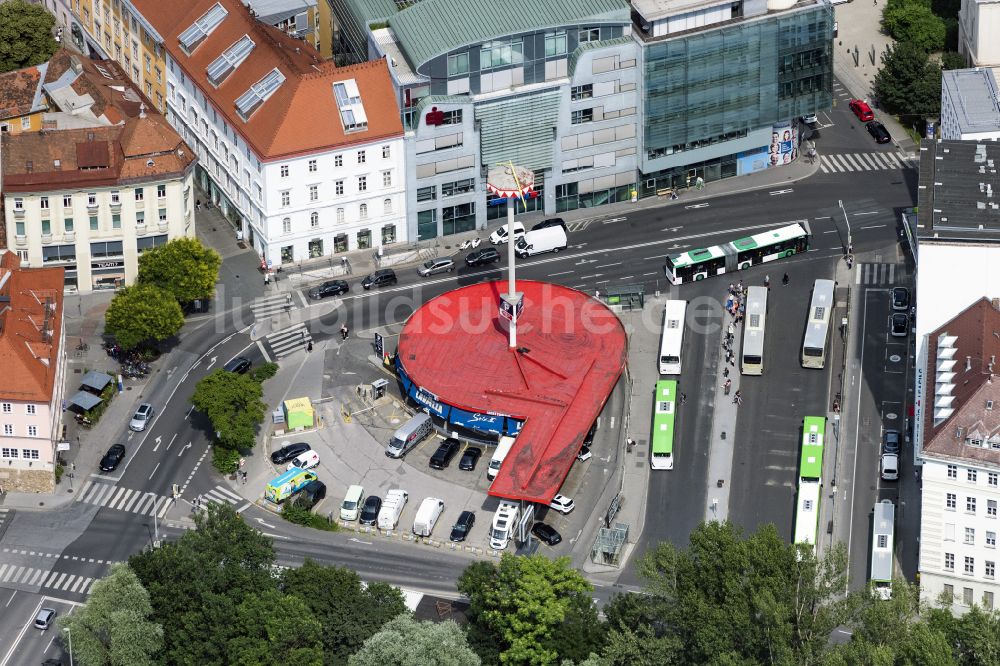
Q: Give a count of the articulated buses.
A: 1